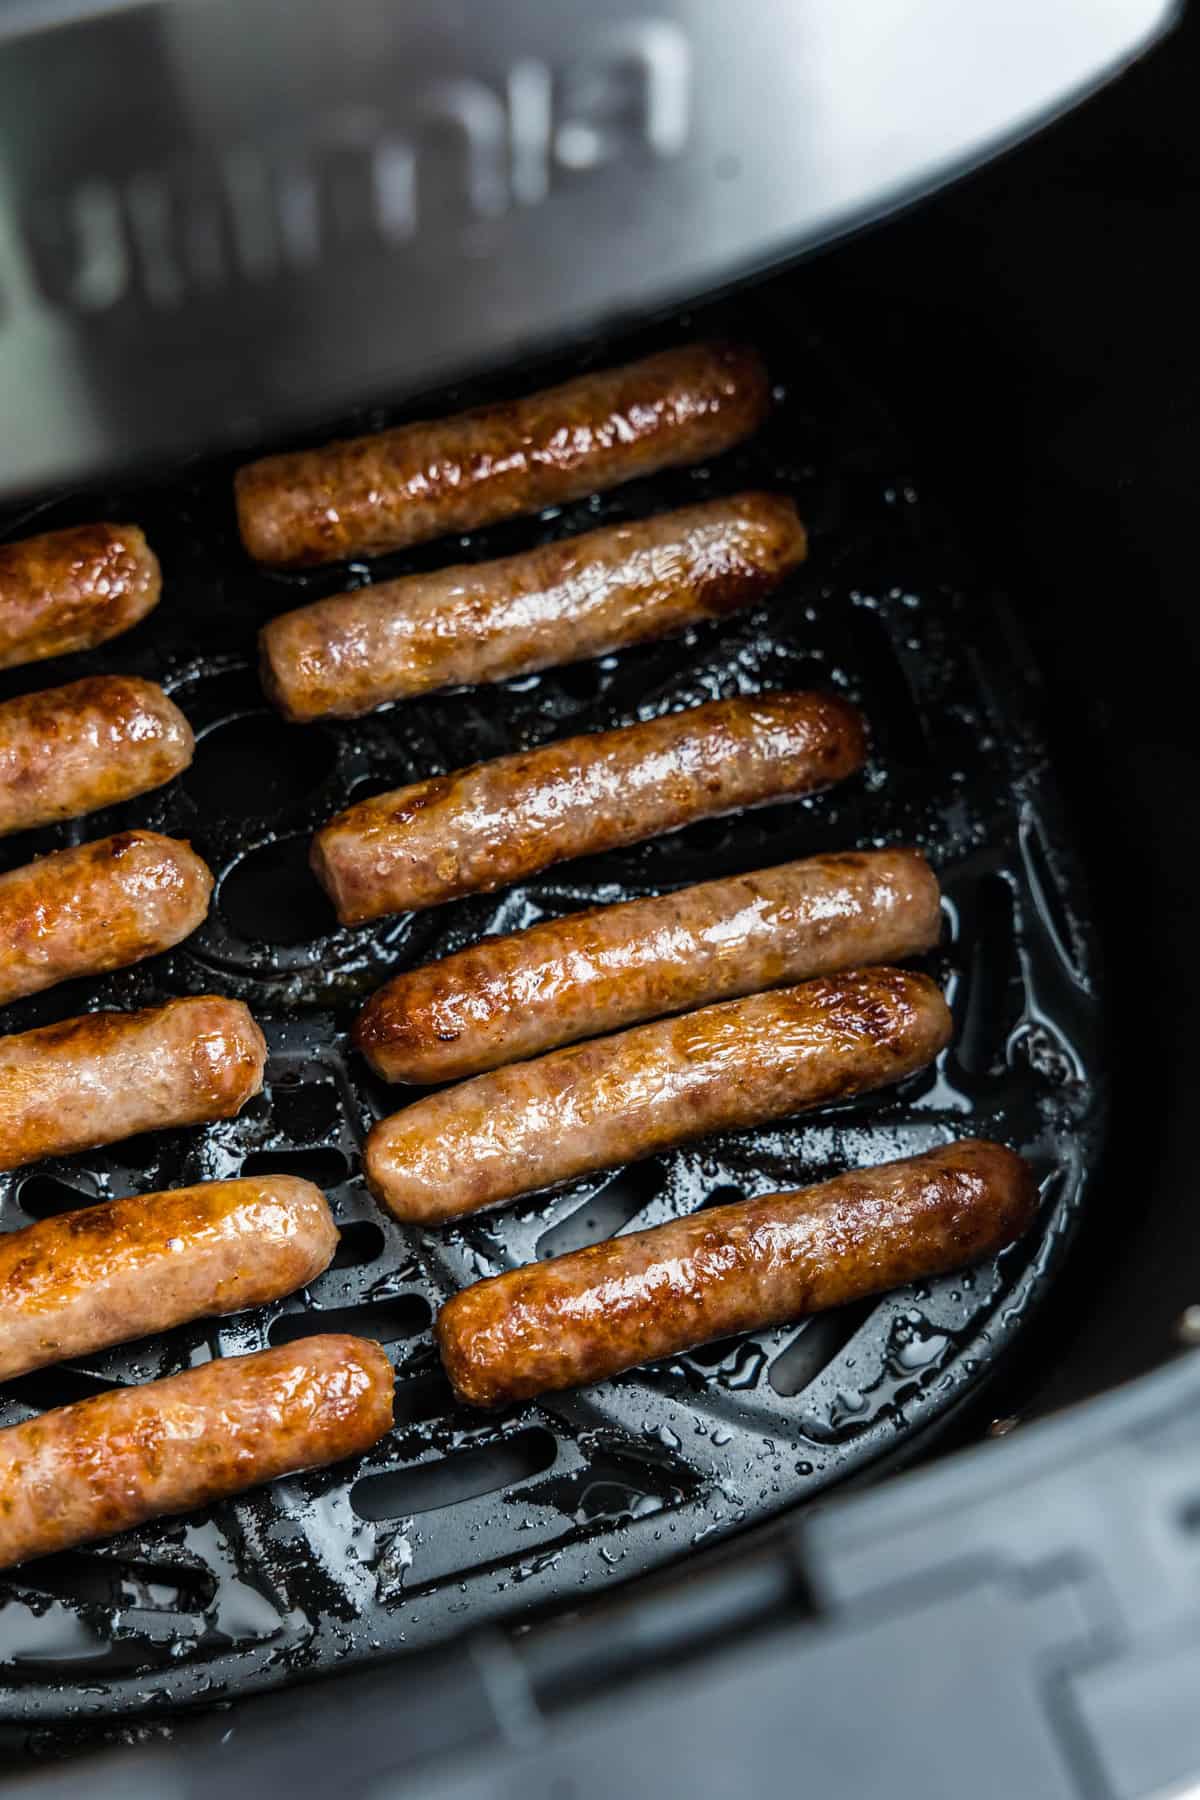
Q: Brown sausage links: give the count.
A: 12